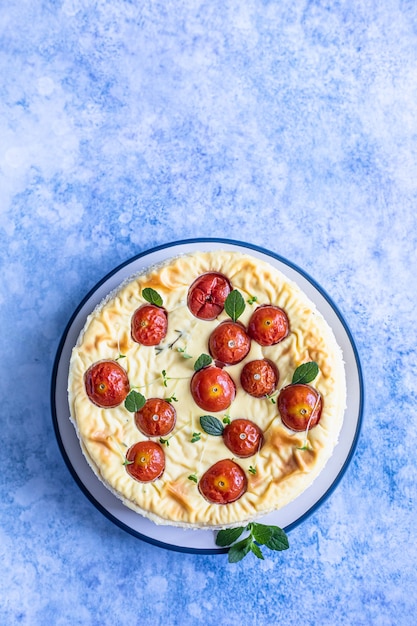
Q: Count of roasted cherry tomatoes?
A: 12